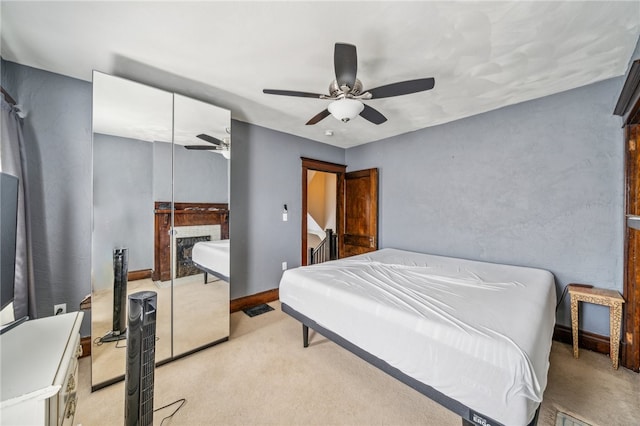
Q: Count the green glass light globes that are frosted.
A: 0